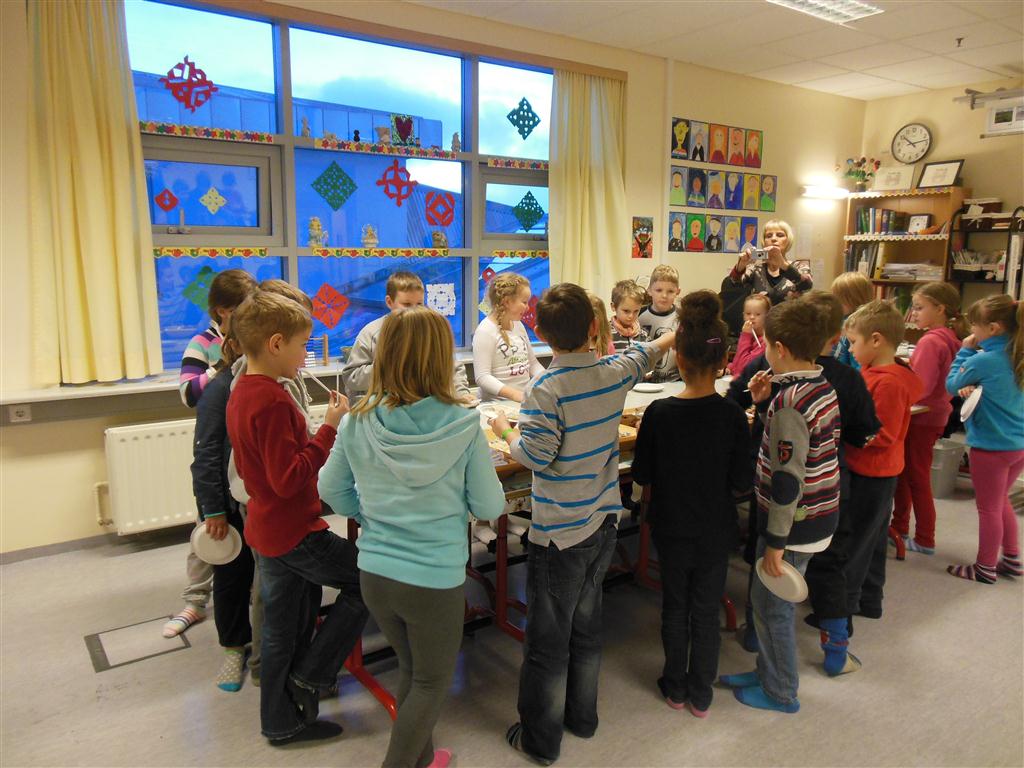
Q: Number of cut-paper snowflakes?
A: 14